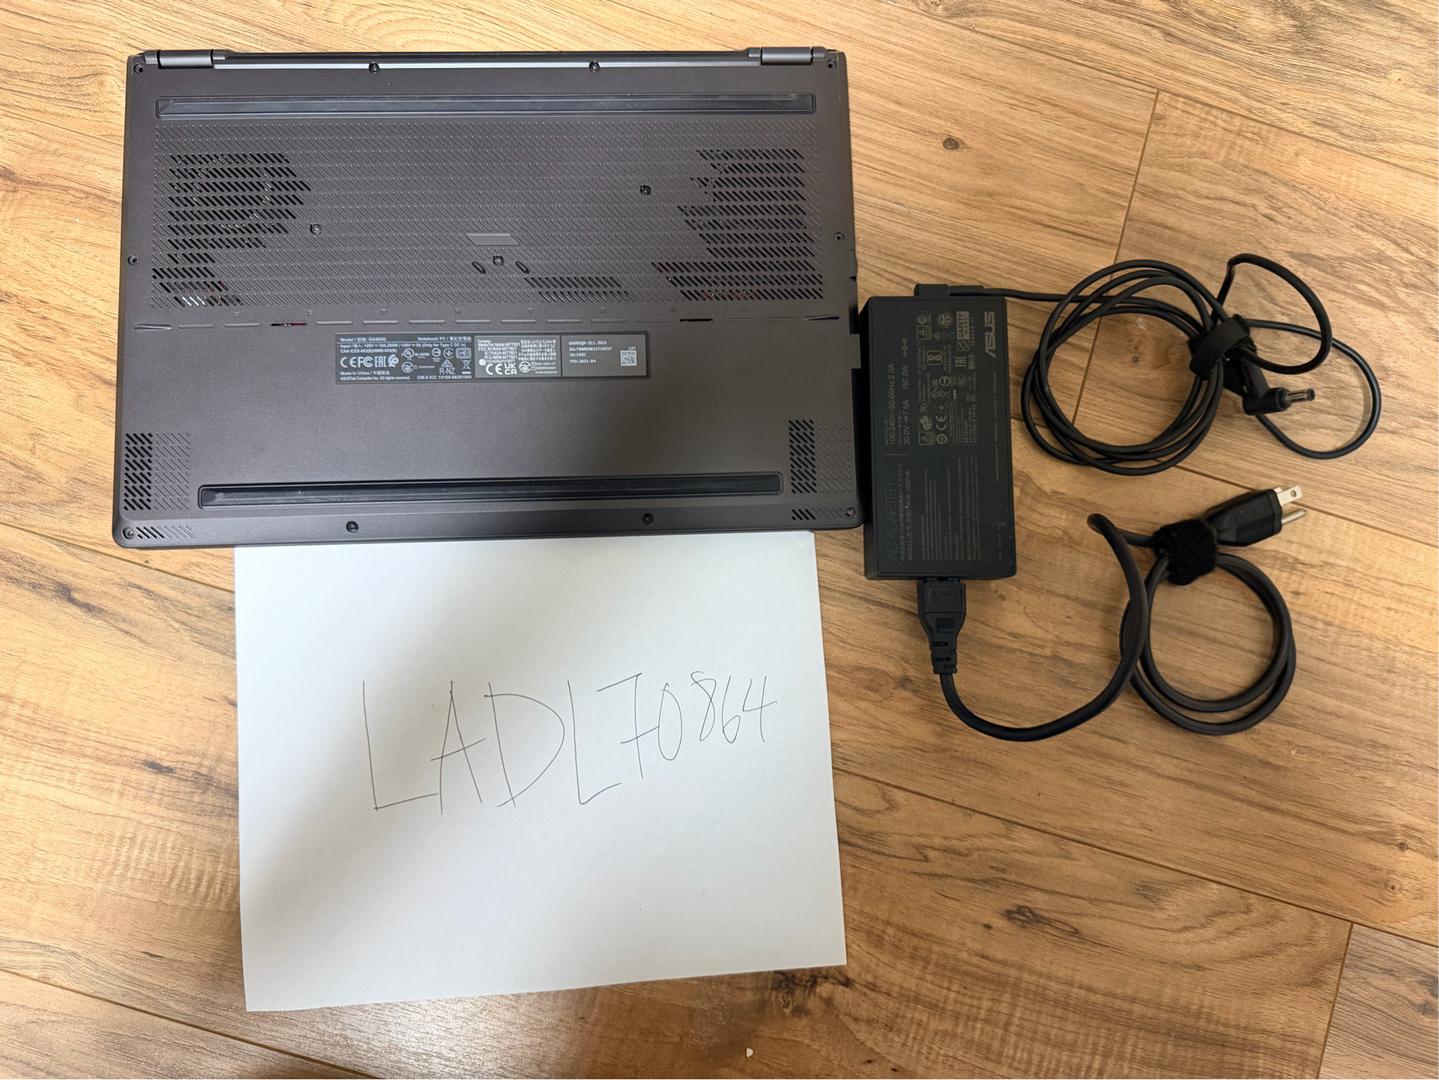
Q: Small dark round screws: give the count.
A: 13